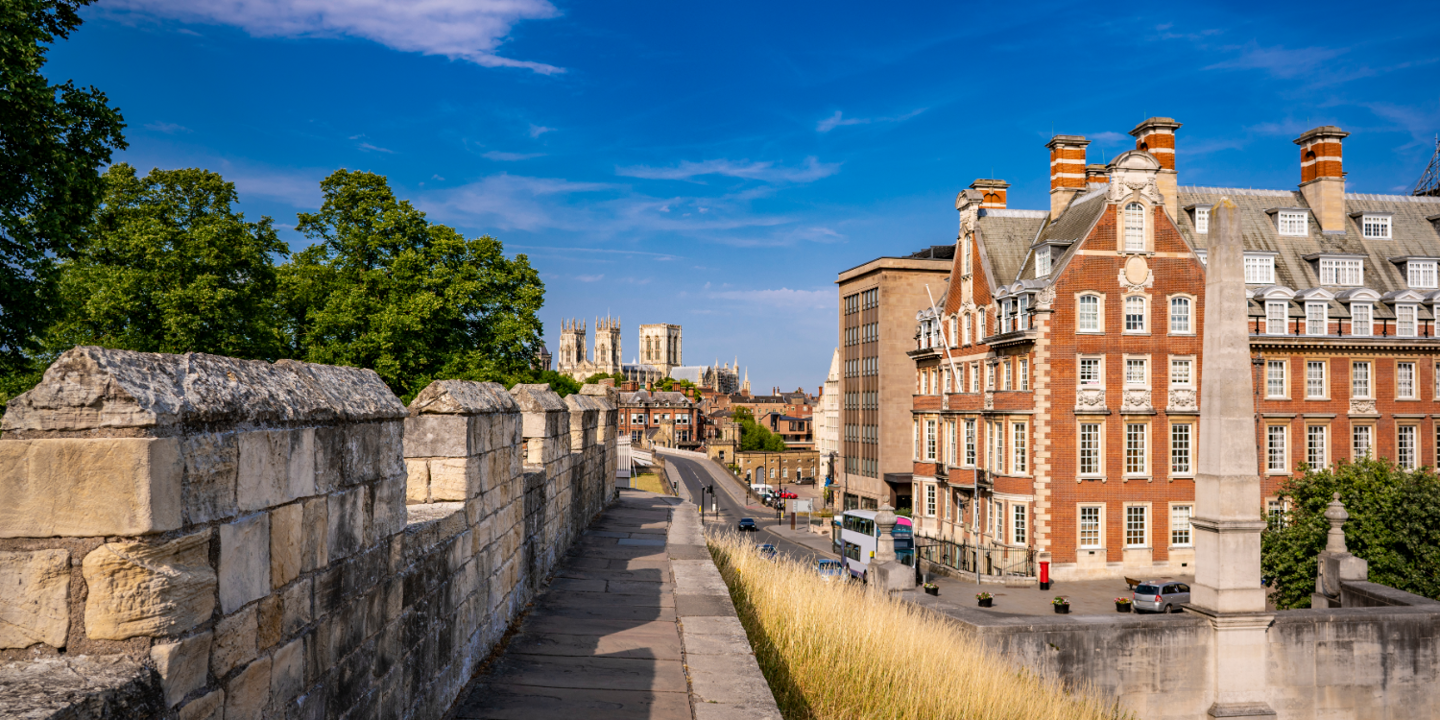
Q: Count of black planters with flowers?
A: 4